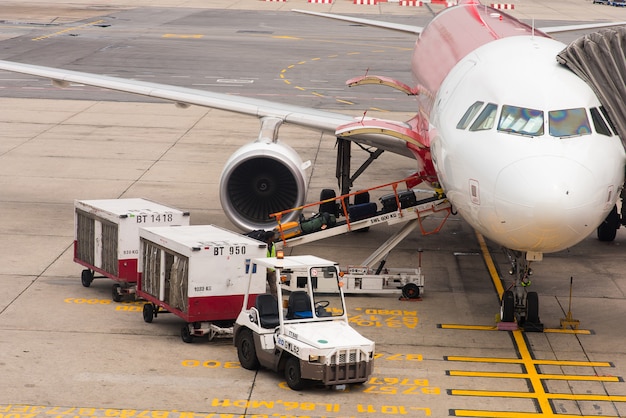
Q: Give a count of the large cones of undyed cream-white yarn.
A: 0